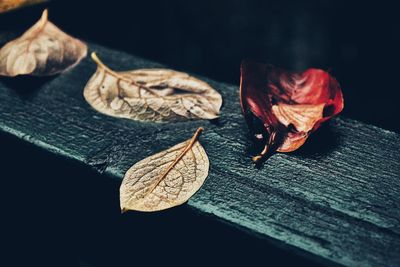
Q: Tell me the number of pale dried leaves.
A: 3